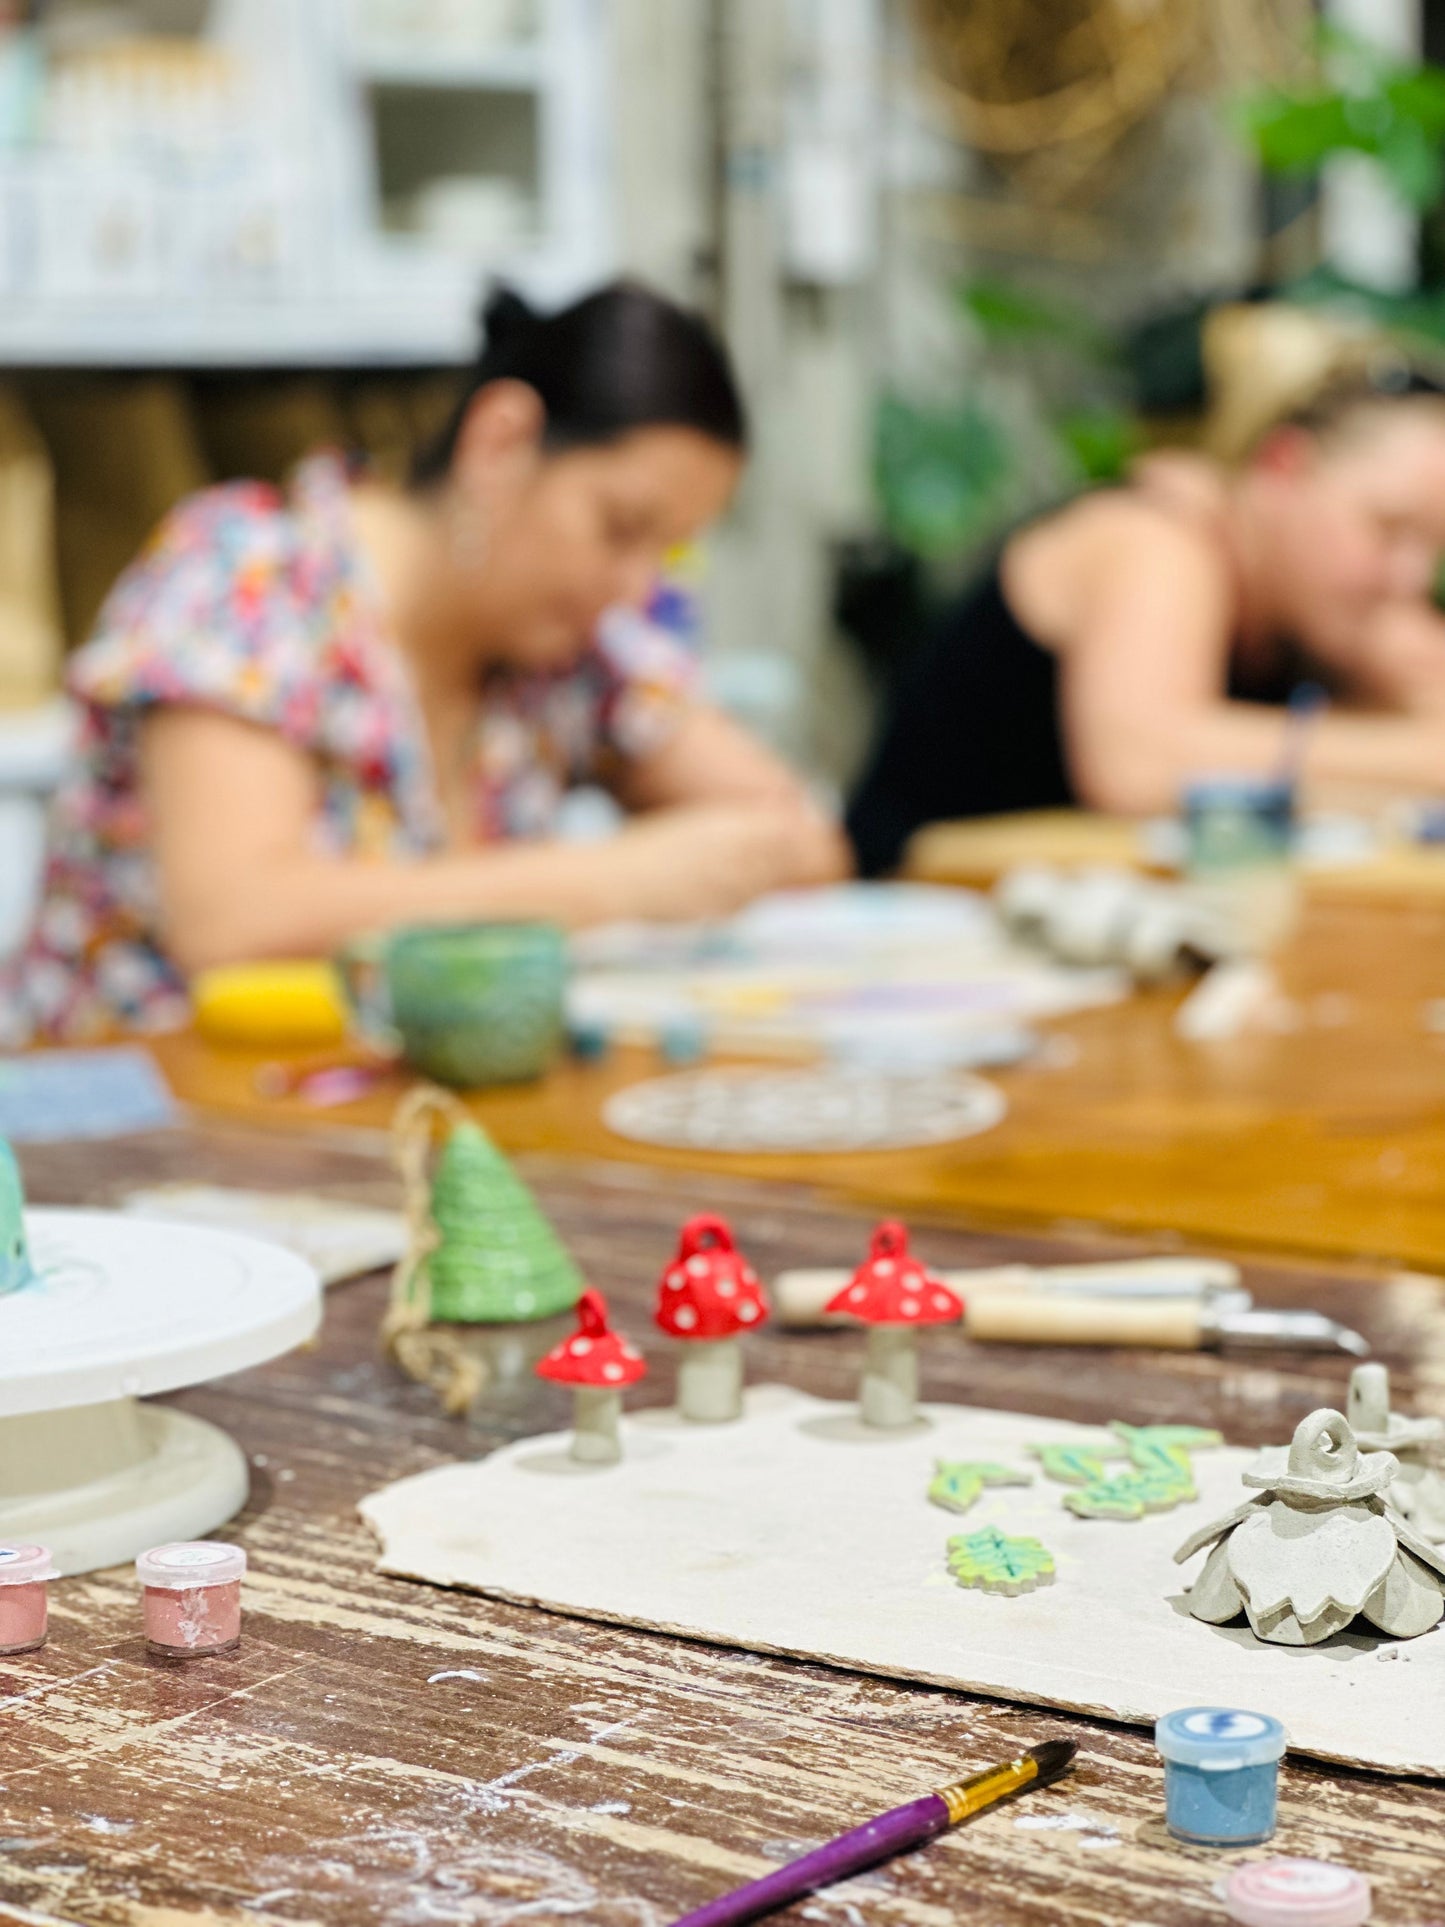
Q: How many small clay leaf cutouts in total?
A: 5